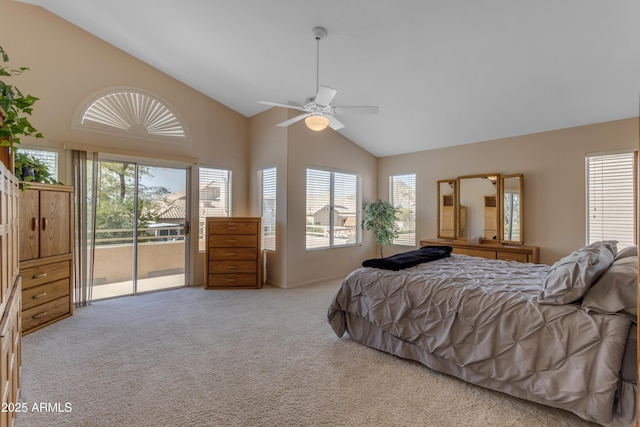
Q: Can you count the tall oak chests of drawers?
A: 1